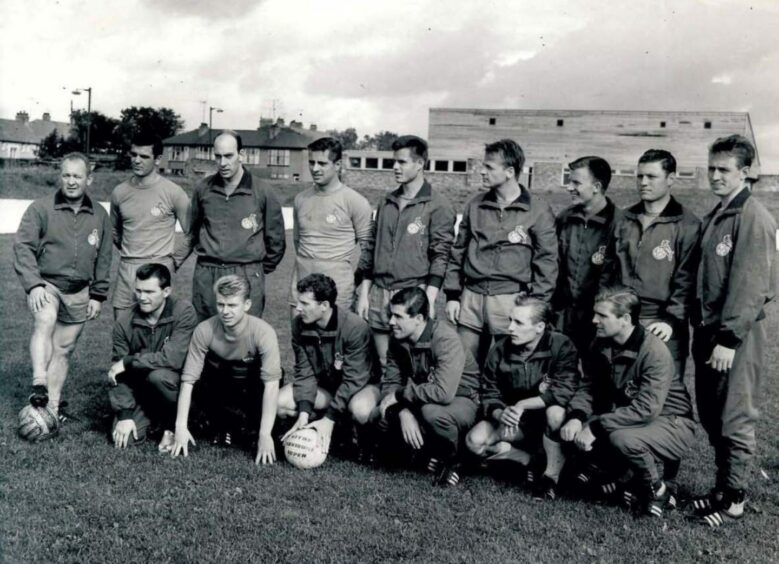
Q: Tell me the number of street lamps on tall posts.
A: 2